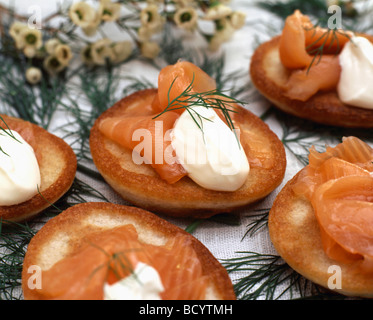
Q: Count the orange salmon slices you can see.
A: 5